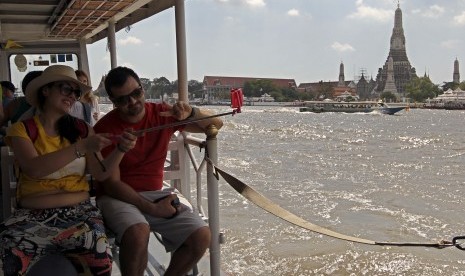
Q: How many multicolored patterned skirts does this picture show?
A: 1